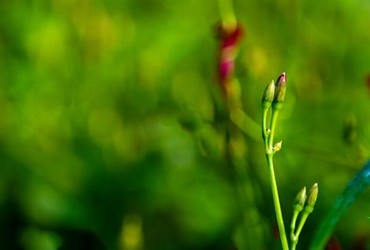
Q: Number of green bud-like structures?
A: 4